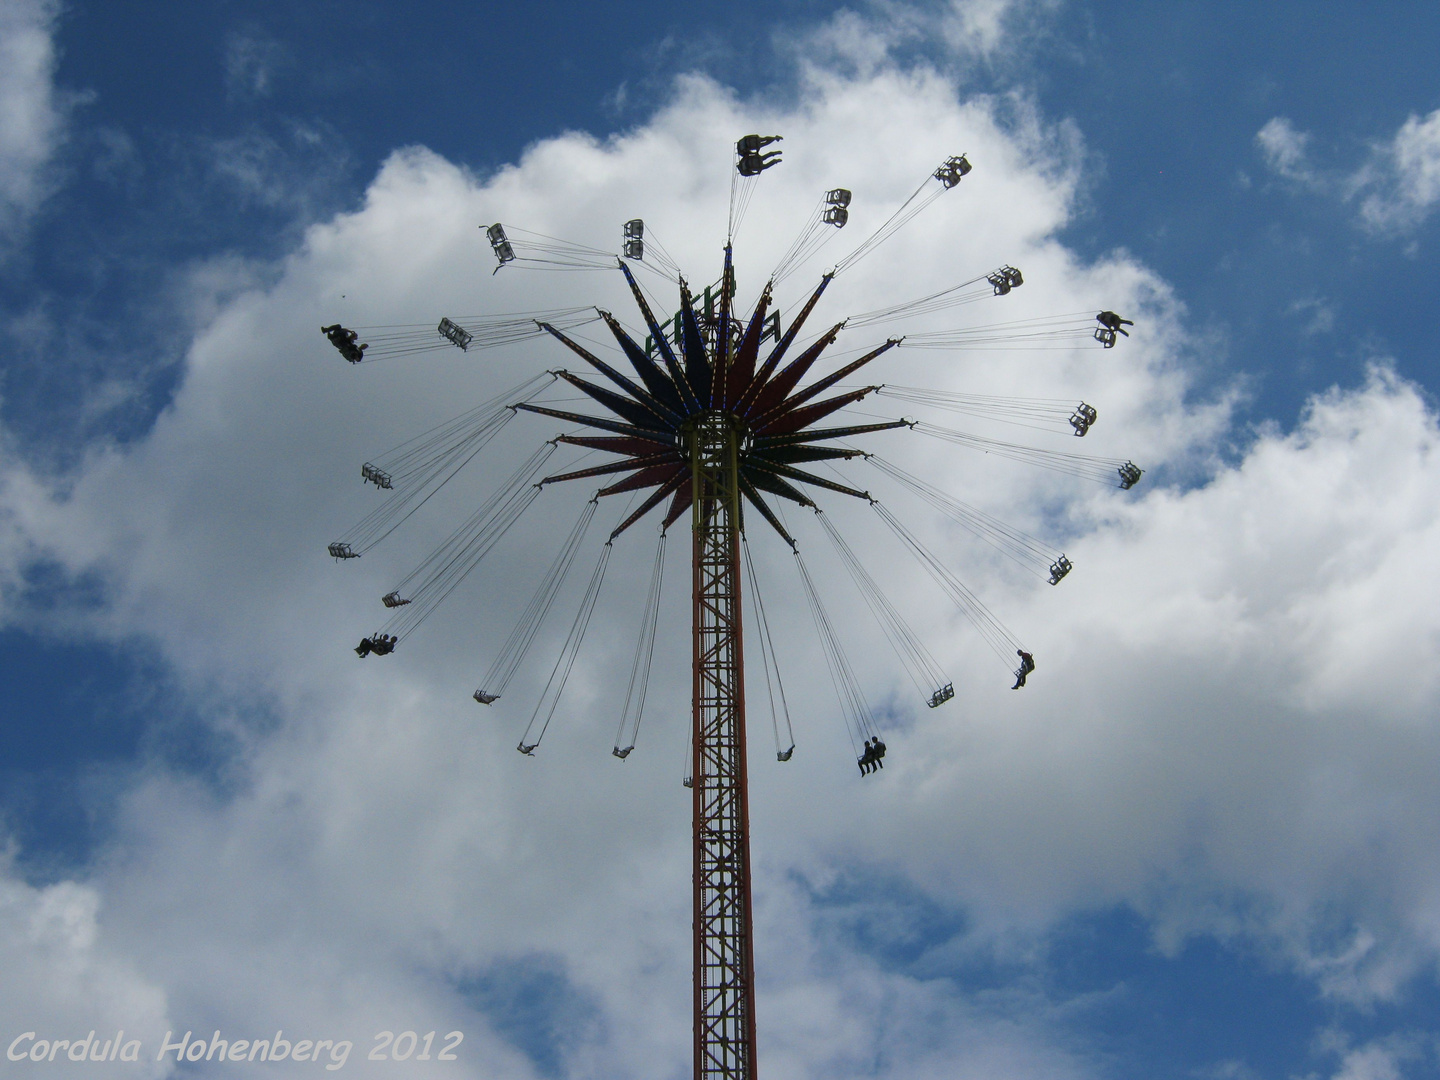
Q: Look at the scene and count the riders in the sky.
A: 10